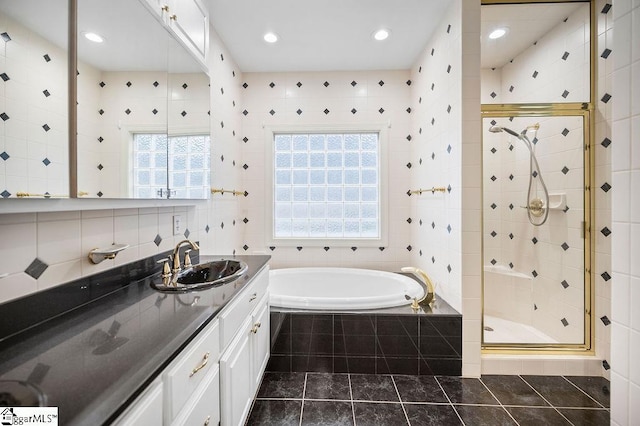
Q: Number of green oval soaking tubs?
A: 0